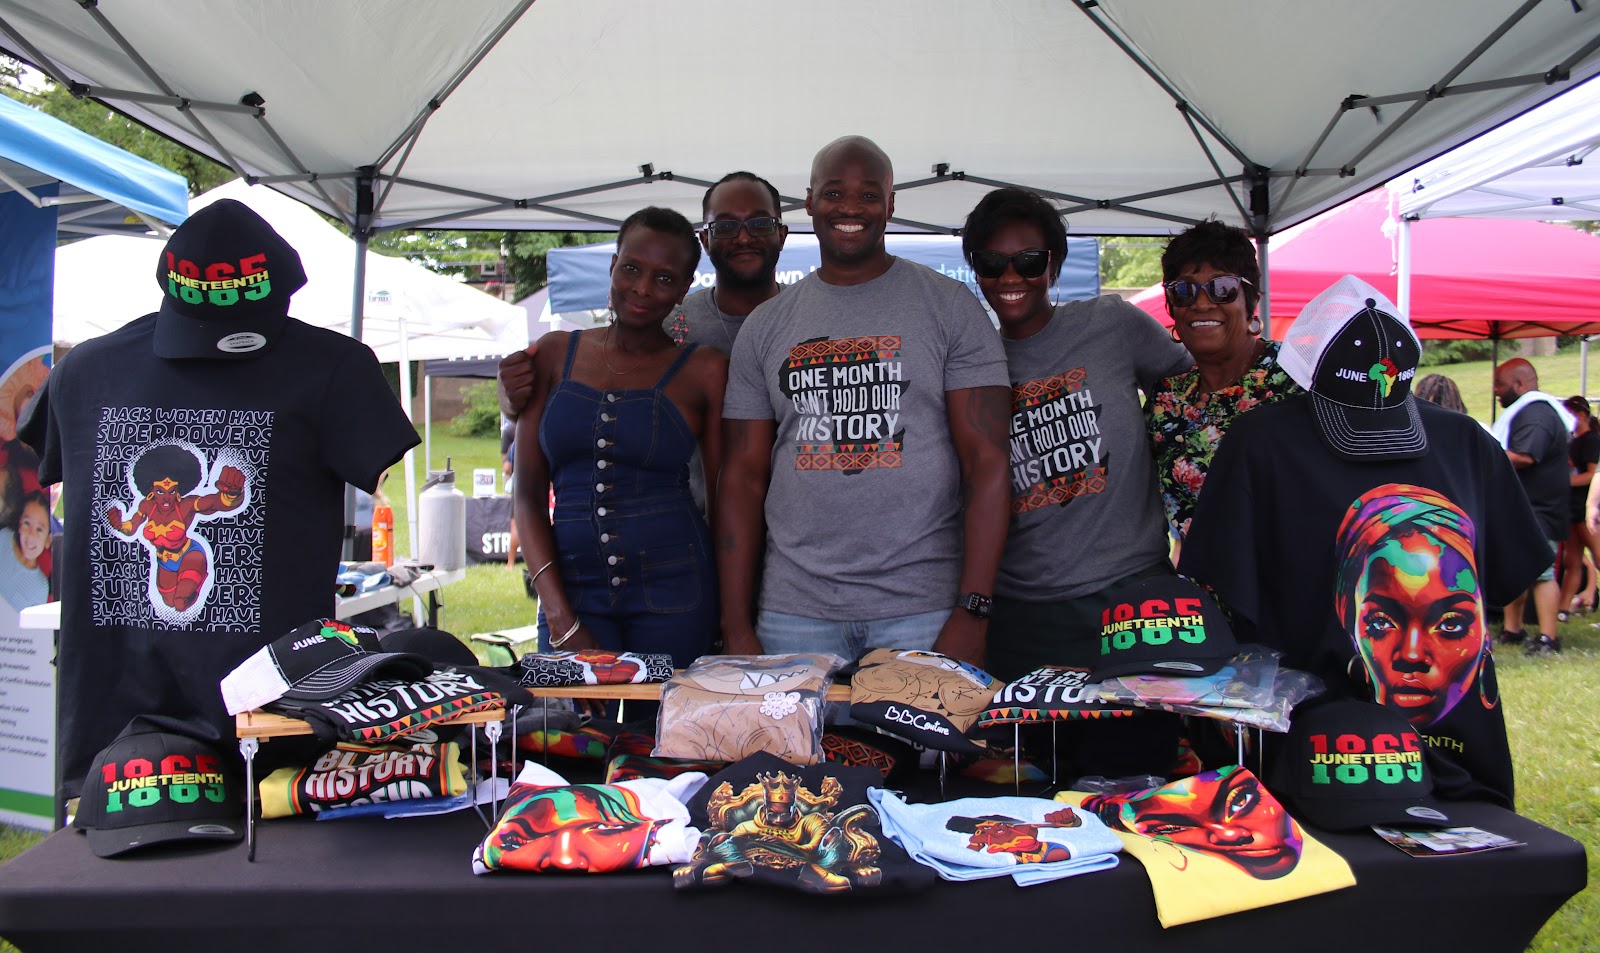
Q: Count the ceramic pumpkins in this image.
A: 0